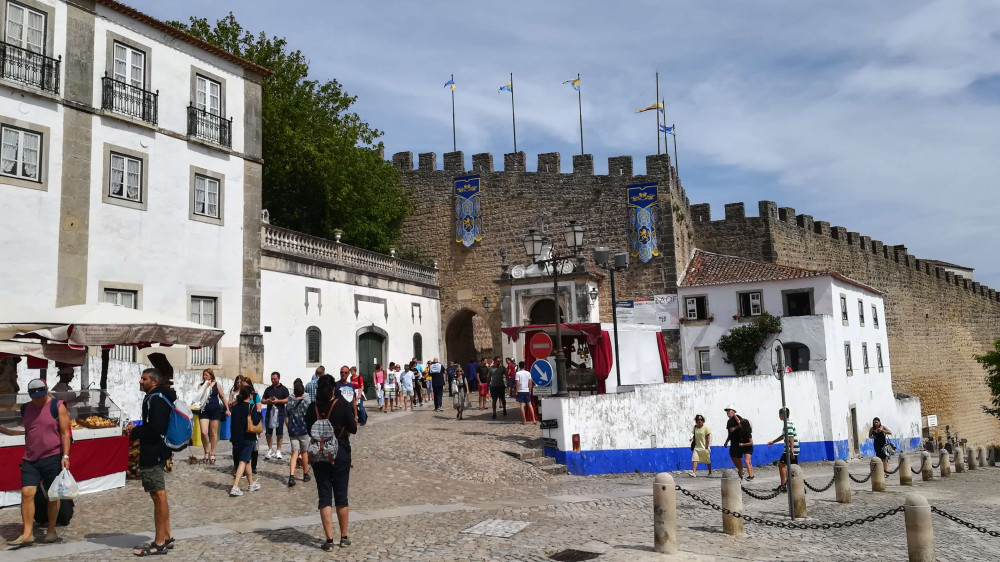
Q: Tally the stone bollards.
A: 13